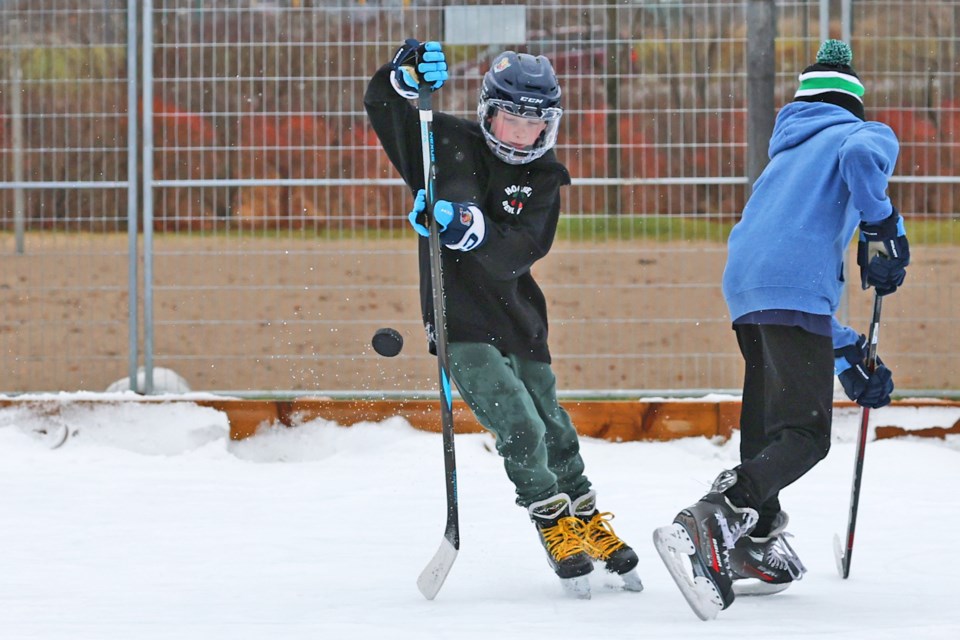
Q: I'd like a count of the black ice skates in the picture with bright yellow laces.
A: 2